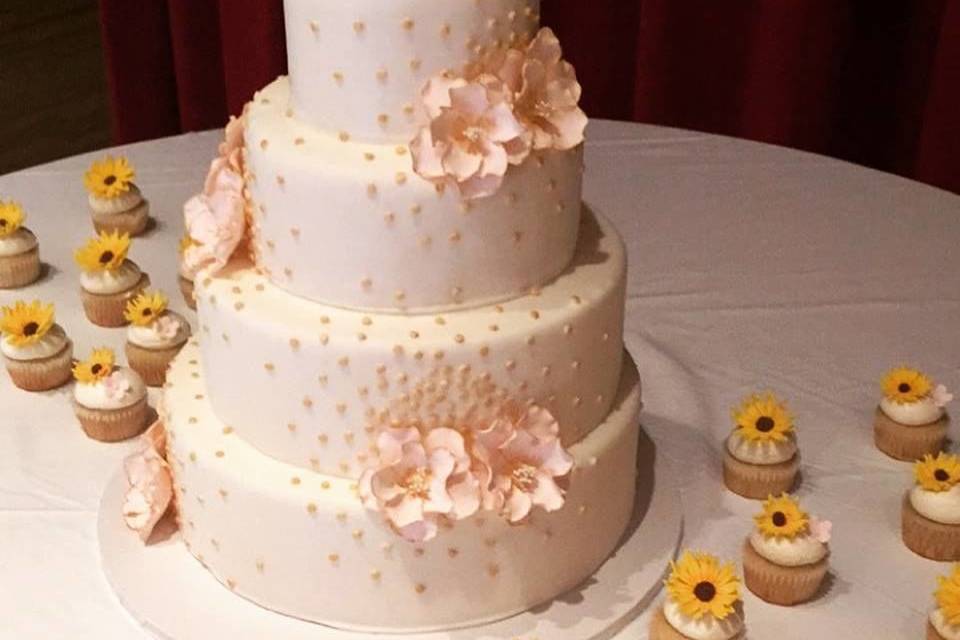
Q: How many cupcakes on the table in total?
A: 13